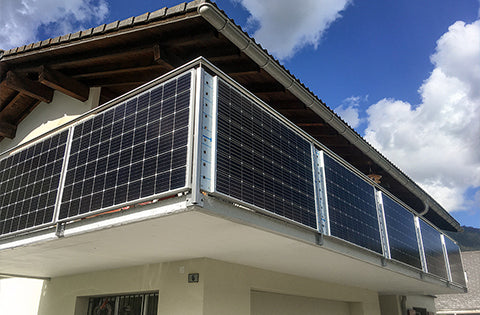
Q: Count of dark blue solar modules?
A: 7